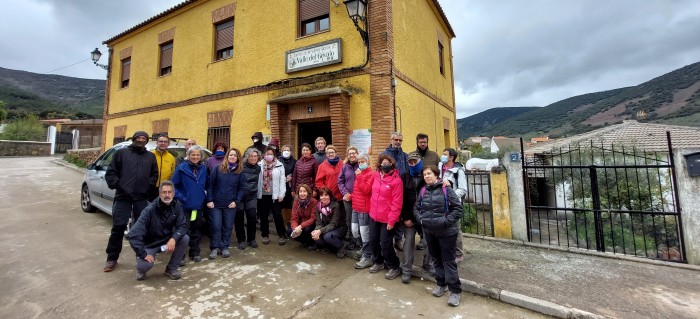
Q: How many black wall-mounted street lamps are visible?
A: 2